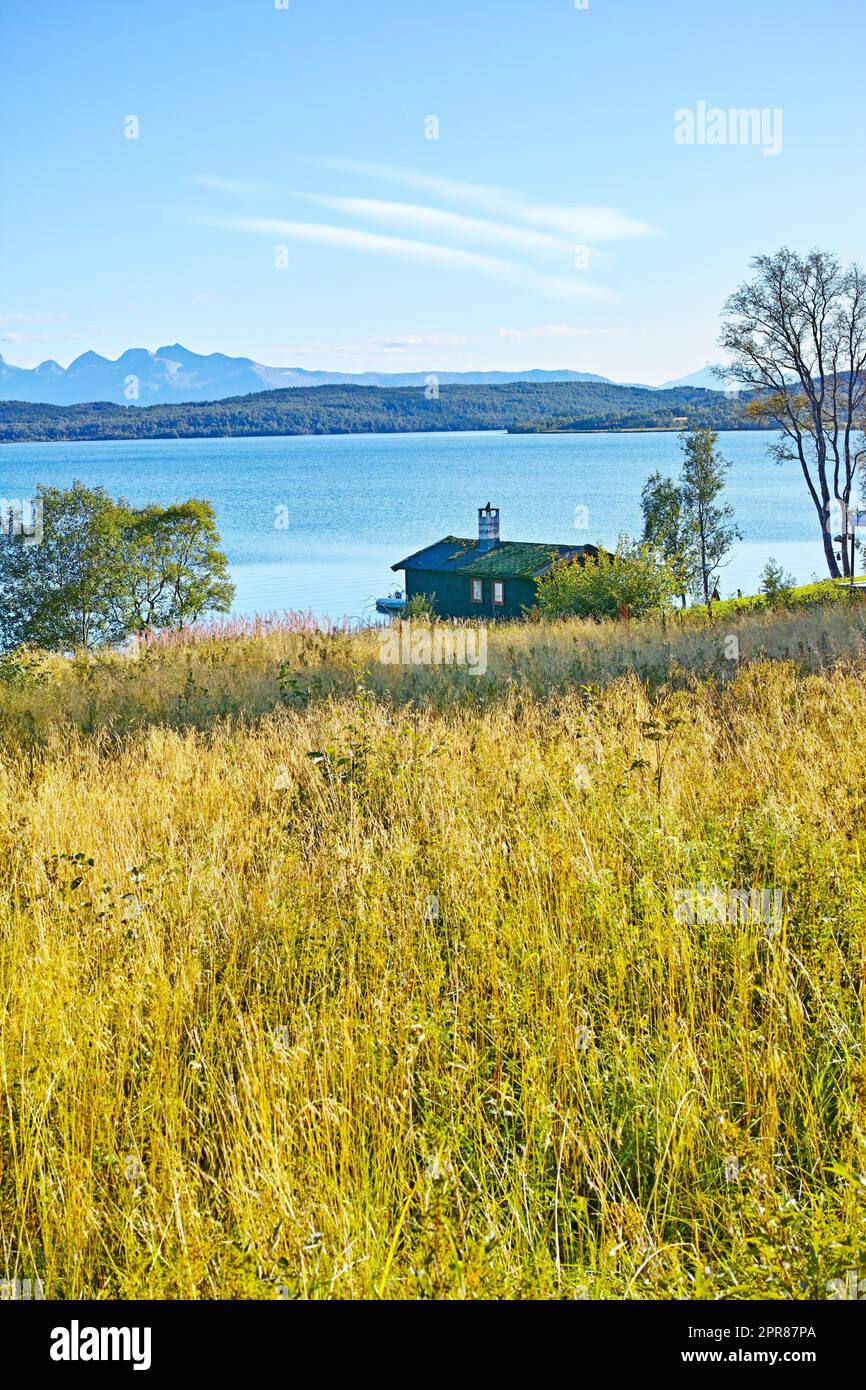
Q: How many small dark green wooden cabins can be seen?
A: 1